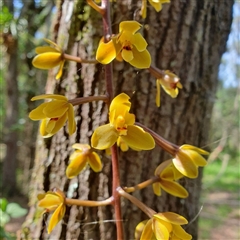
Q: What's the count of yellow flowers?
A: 11